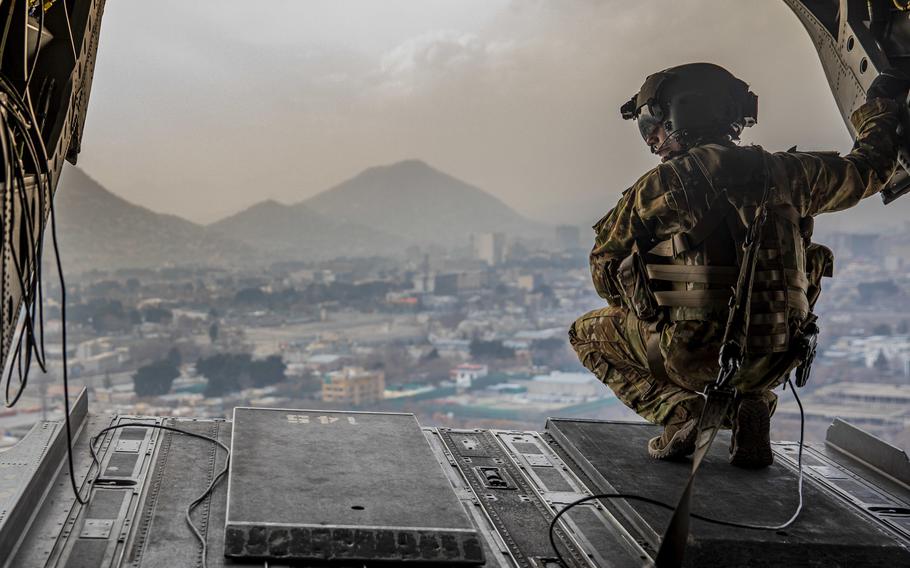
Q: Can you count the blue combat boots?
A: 0